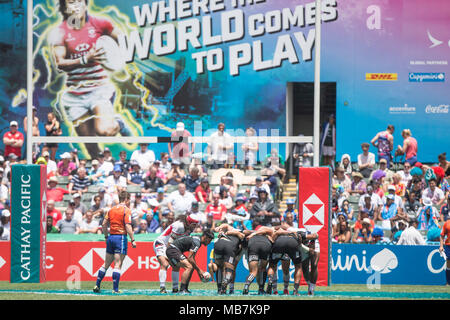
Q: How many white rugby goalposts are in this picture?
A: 2